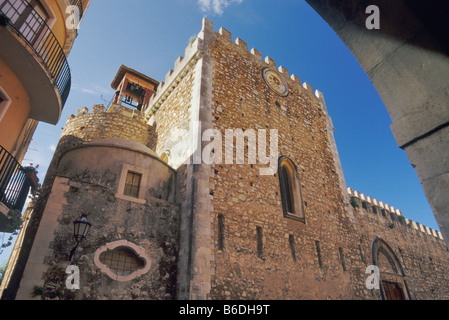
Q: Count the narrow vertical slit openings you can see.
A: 5